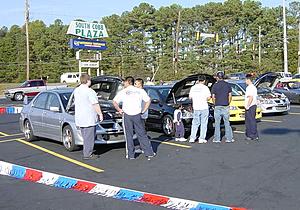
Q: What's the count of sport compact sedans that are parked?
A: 4